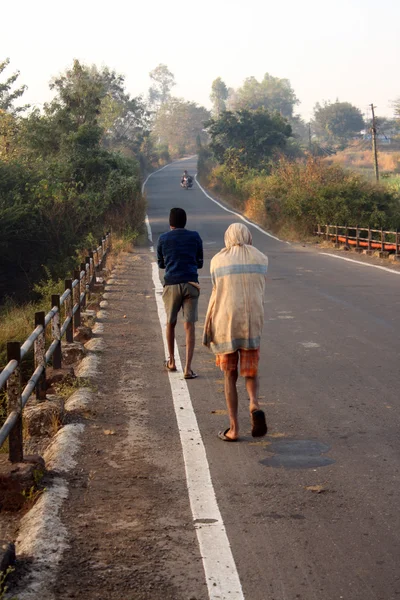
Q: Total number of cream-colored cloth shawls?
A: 1